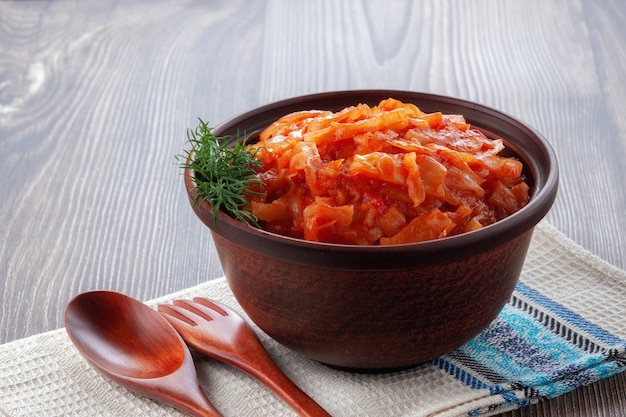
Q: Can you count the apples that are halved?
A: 0